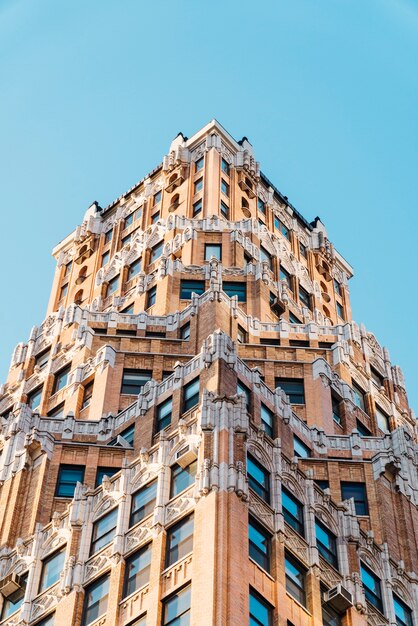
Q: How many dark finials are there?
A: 4